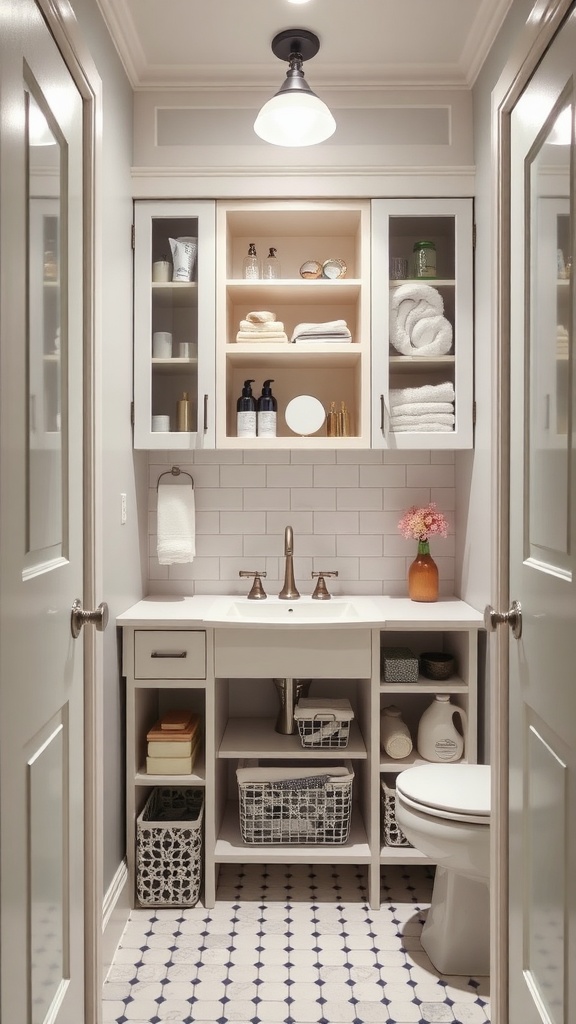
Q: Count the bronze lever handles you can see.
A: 2